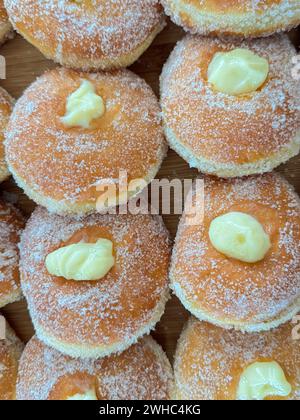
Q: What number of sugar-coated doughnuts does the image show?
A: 12